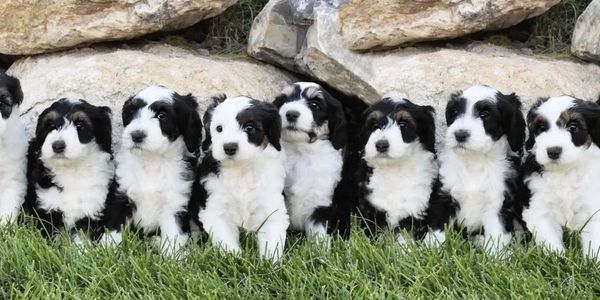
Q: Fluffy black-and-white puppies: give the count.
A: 8